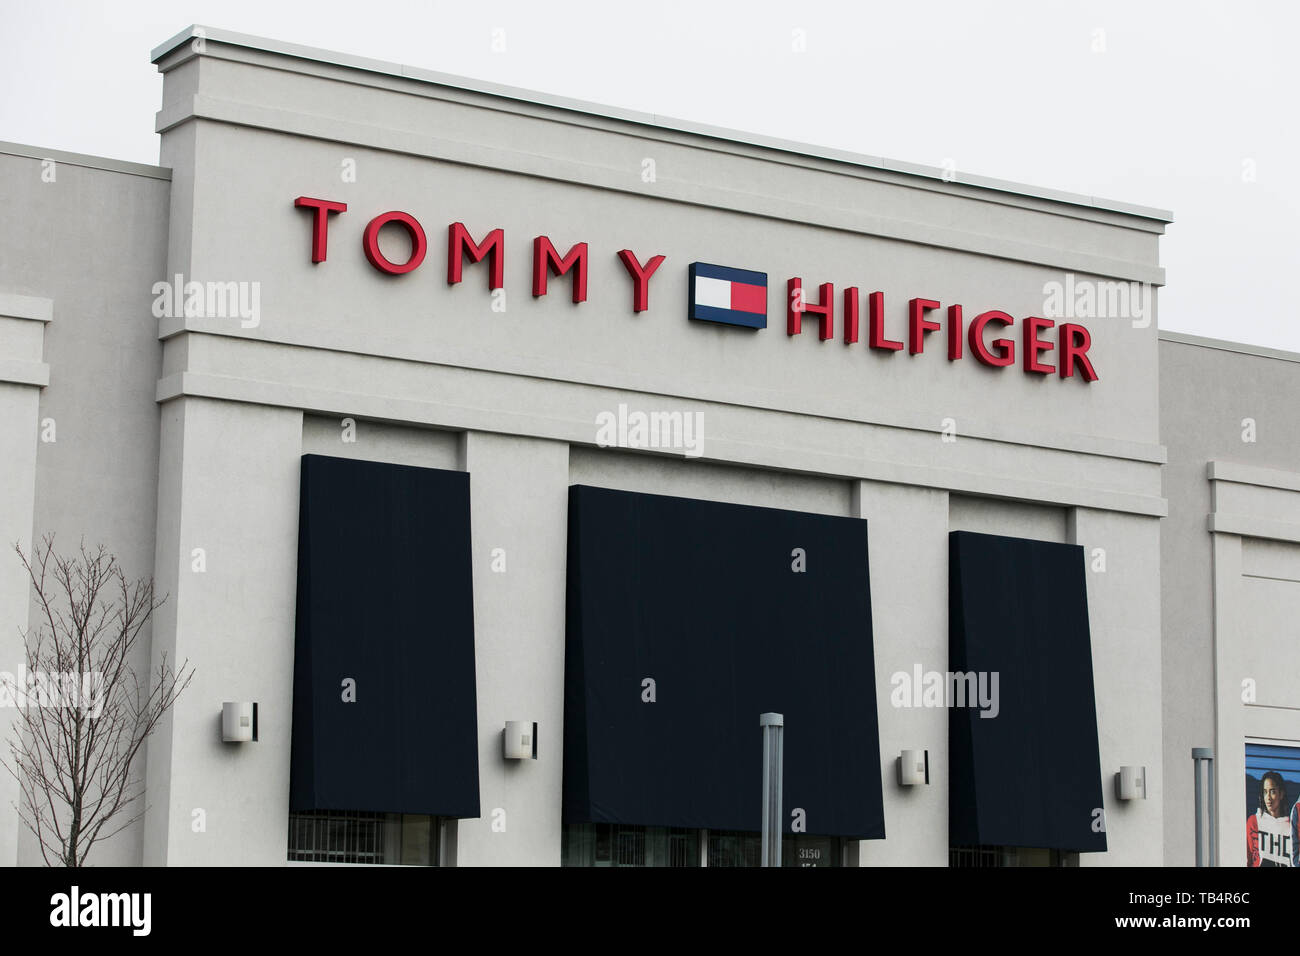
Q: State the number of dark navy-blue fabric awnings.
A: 3